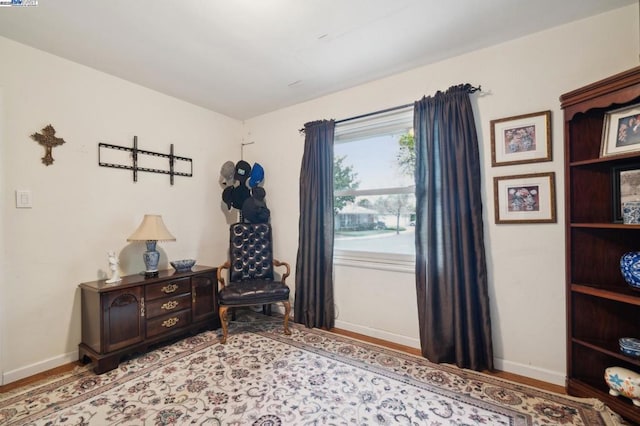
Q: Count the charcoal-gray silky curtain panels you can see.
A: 2